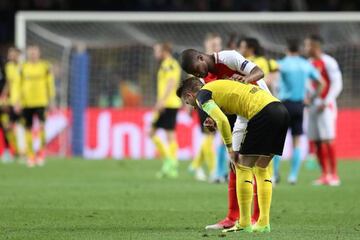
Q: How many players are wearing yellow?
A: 5